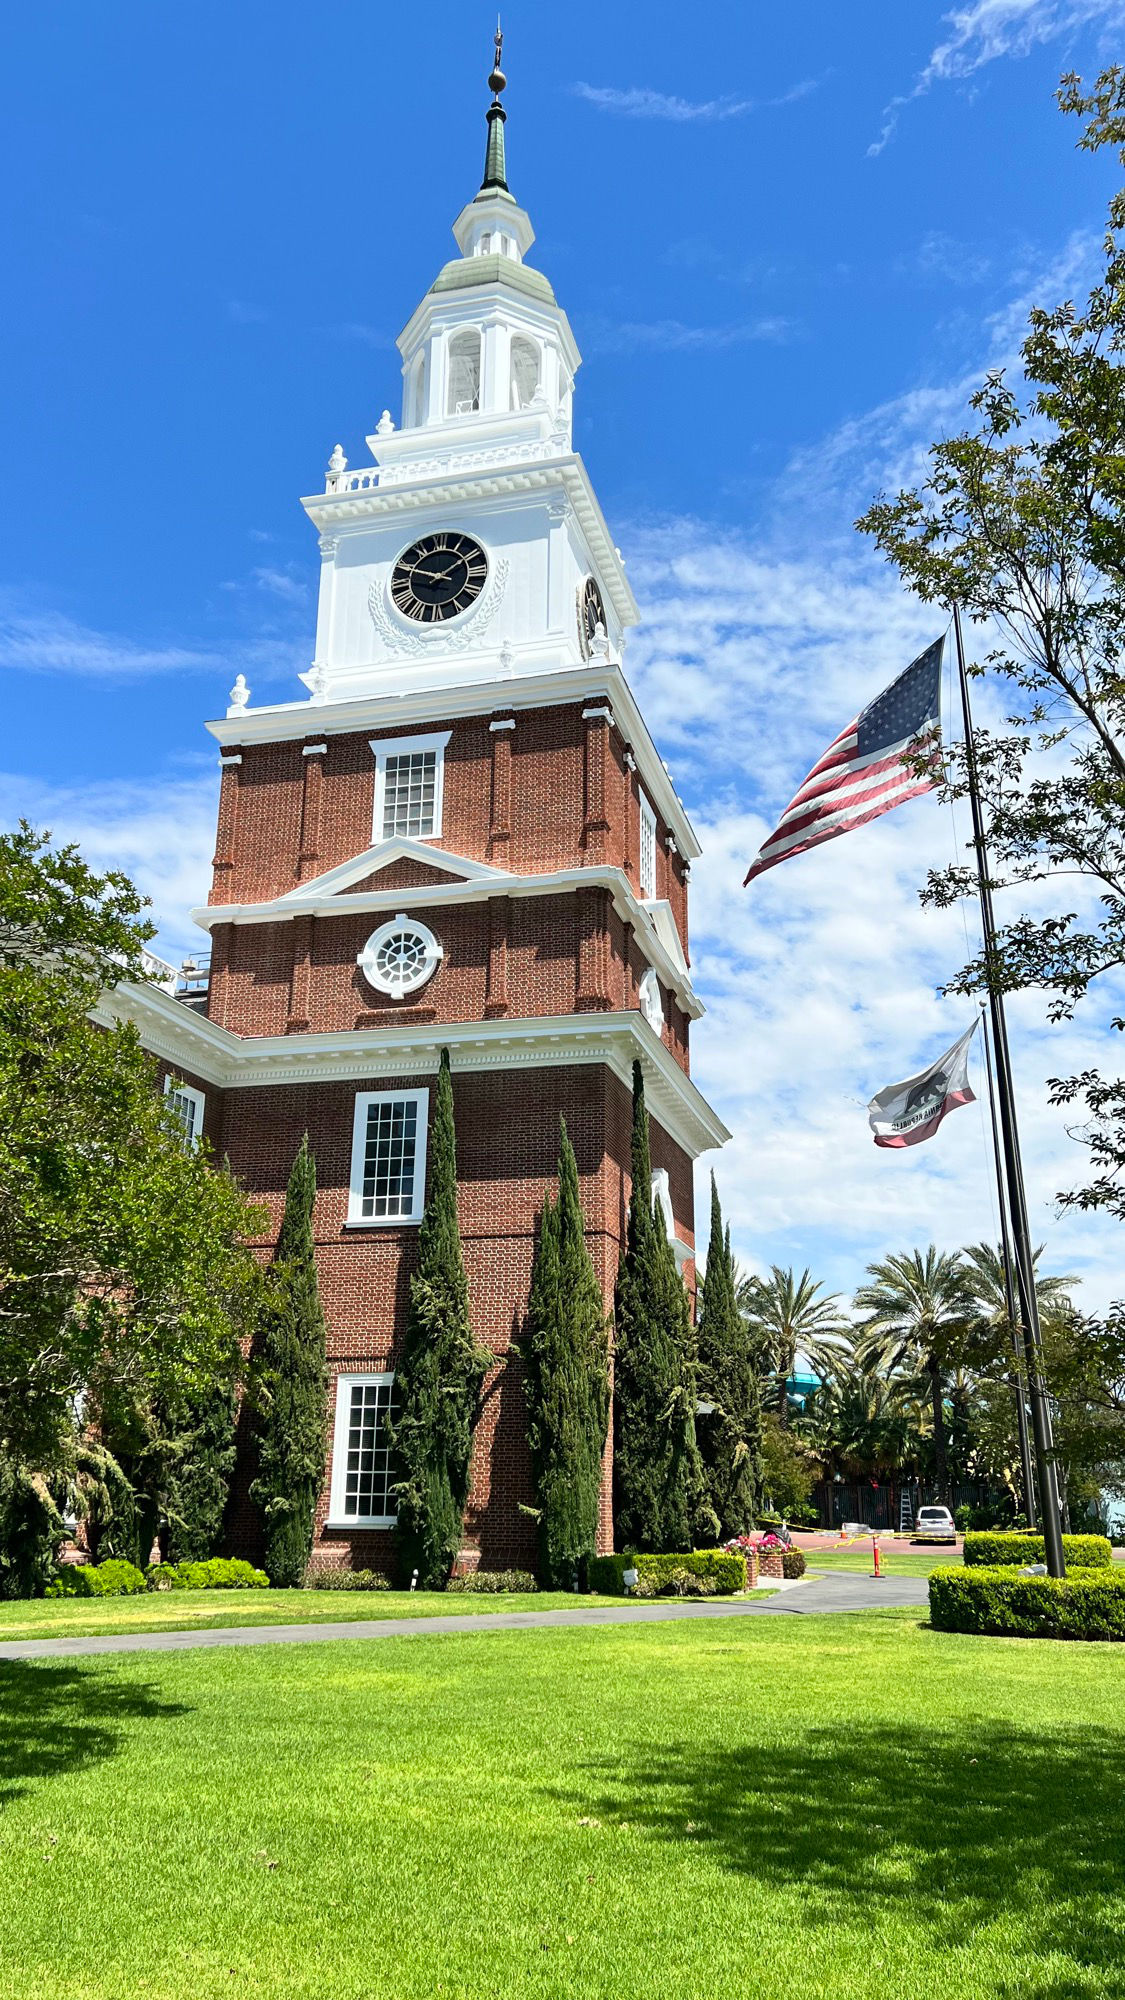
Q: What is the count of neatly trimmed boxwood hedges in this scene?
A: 3